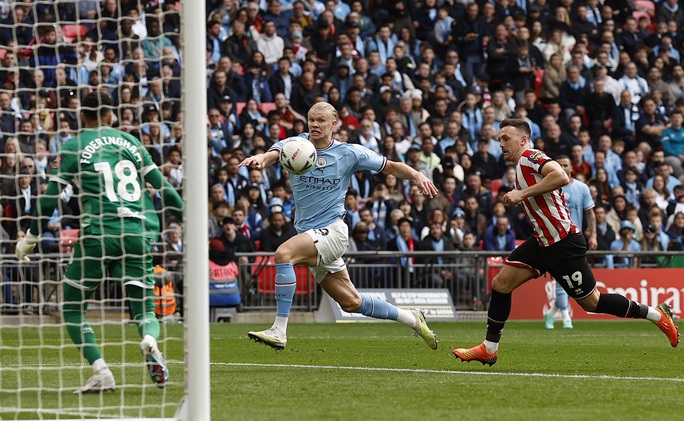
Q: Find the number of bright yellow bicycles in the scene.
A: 0